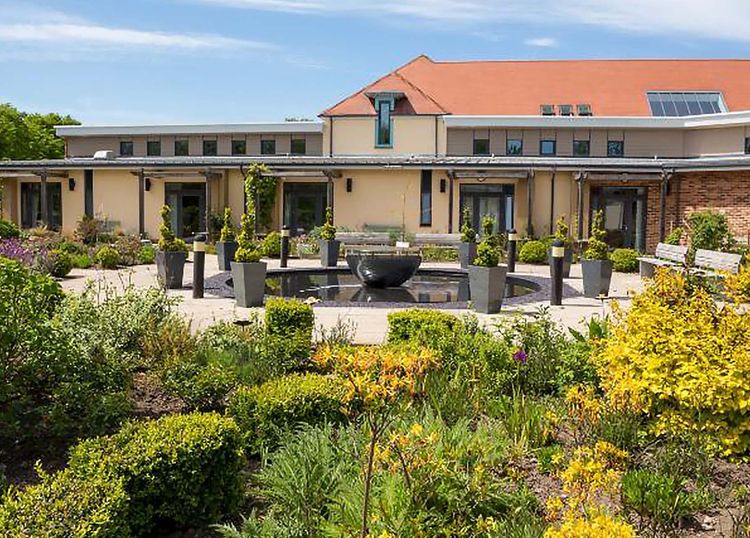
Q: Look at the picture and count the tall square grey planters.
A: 8